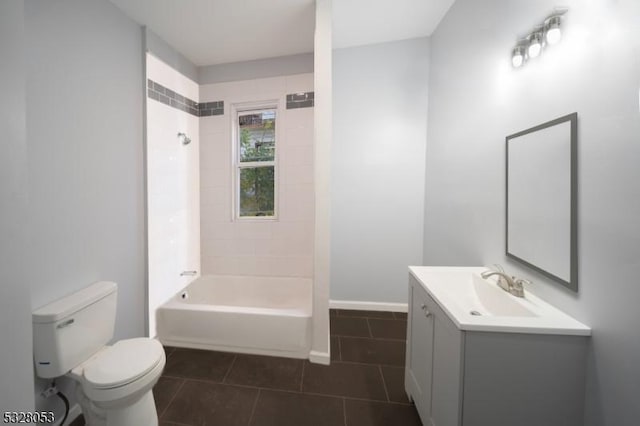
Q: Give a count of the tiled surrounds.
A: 1